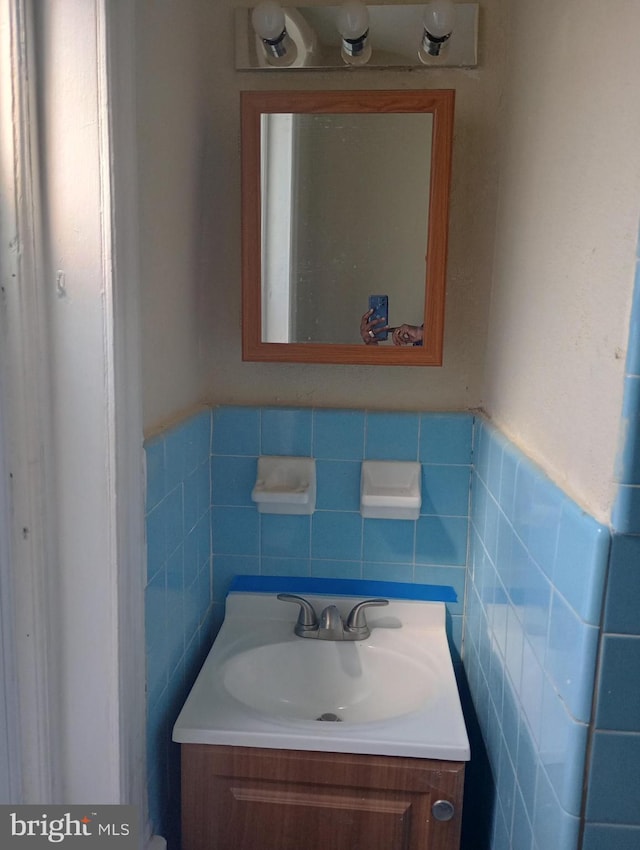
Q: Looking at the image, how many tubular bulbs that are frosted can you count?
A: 3